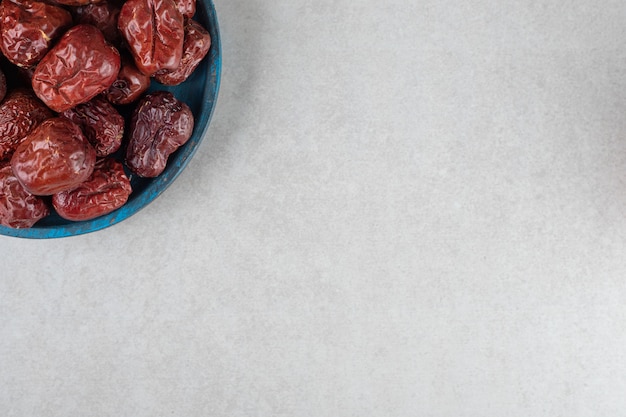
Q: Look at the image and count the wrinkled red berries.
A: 15